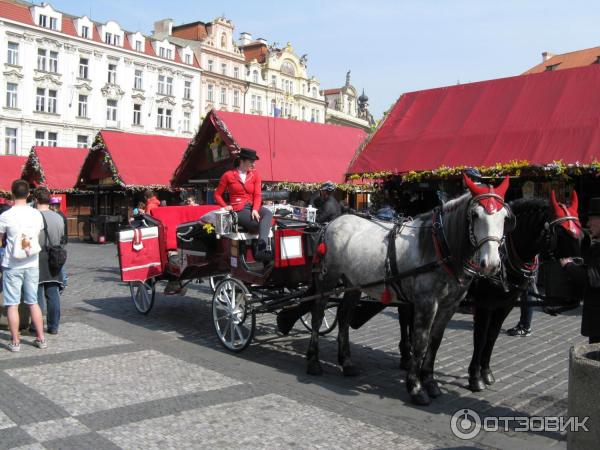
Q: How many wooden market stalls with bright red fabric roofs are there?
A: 5